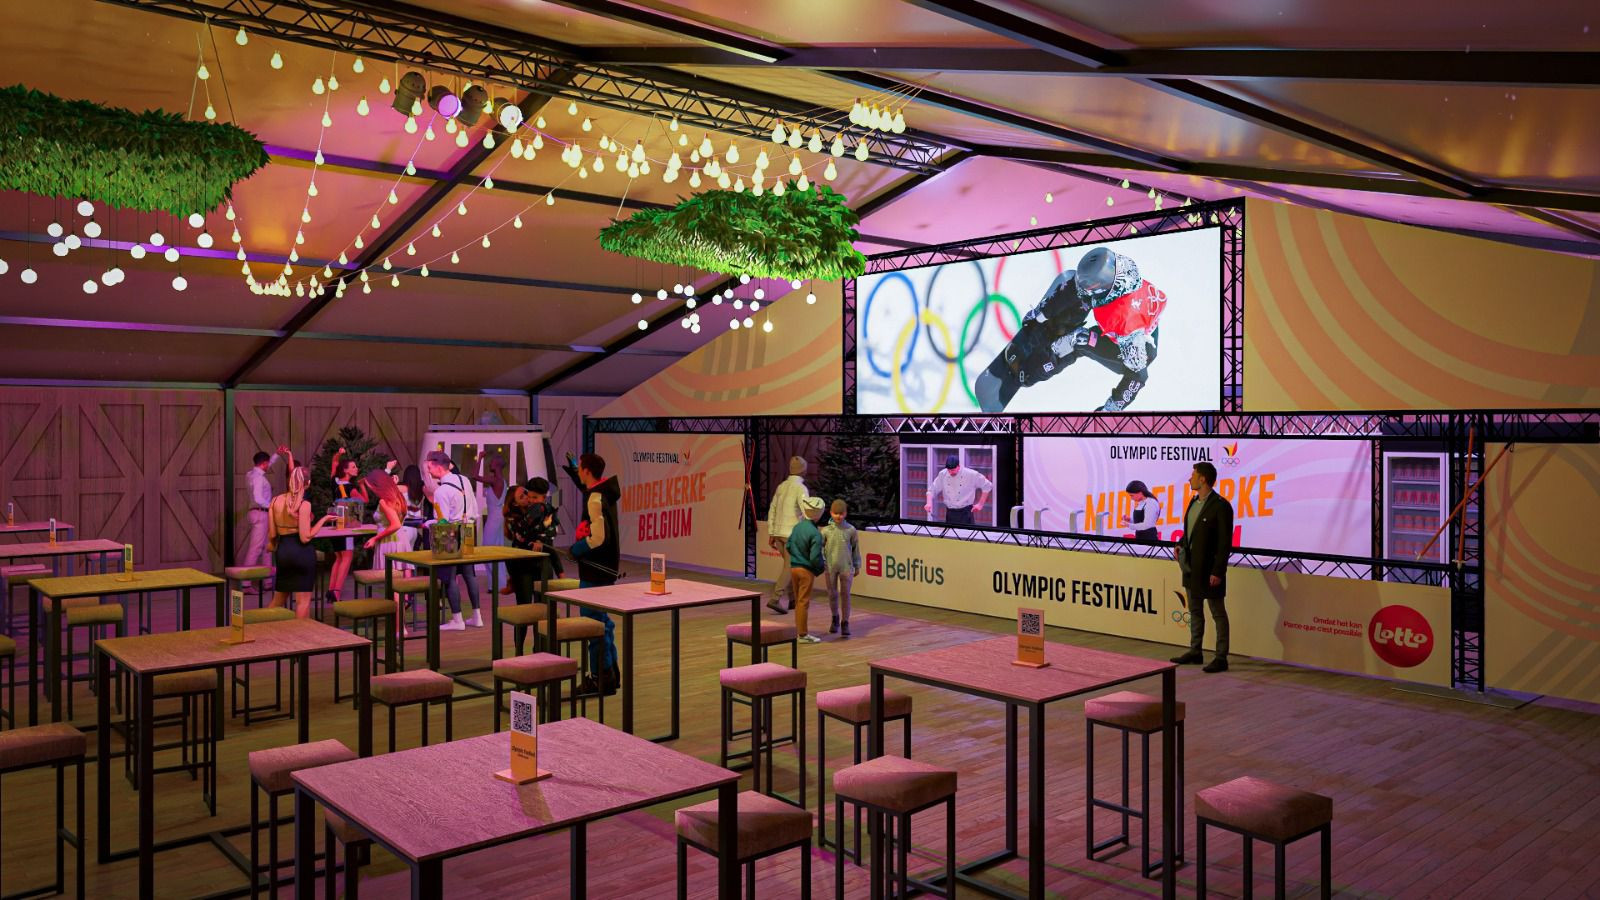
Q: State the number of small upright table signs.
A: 9